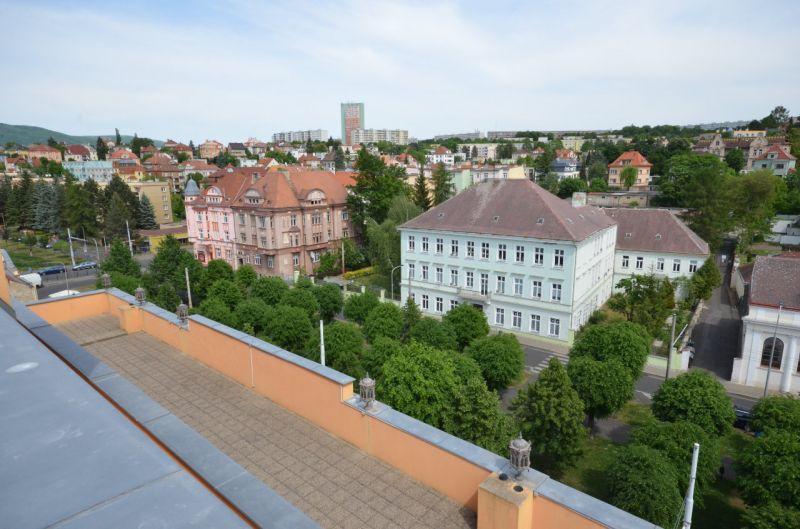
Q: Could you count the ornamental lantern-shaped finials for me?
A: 5